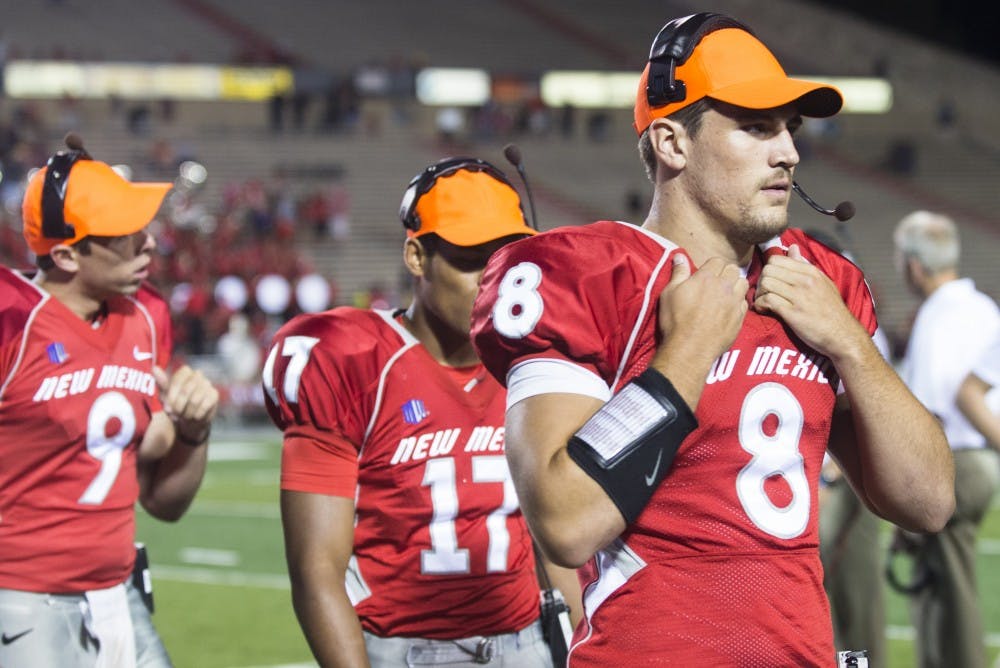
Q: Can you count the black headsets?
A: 3